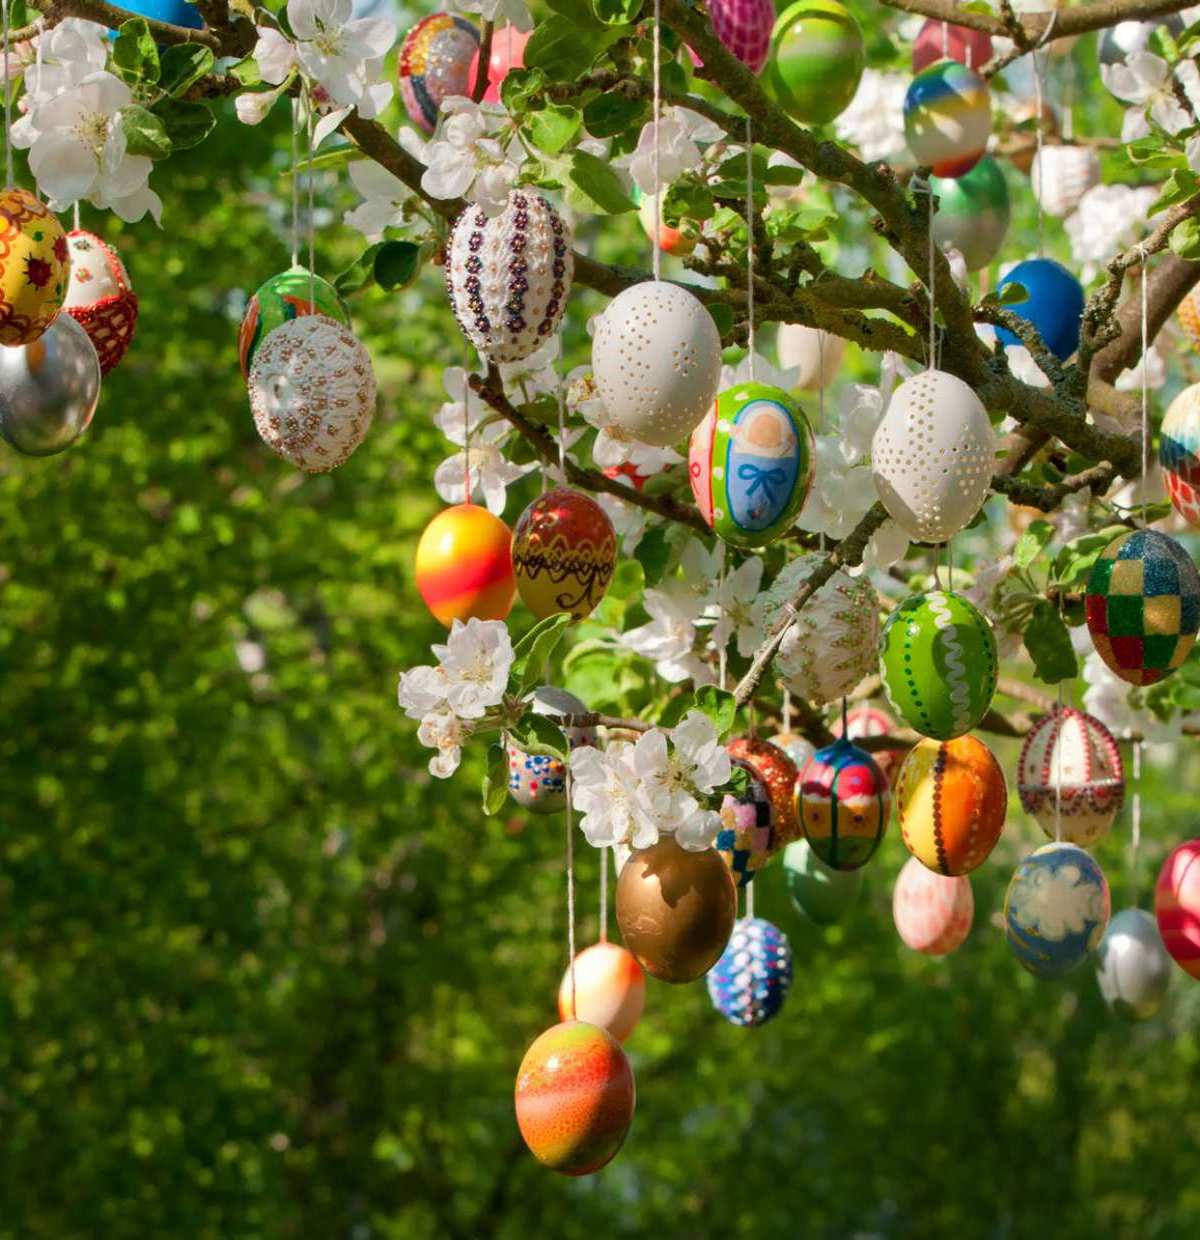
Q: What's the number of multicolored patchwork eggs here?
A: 2